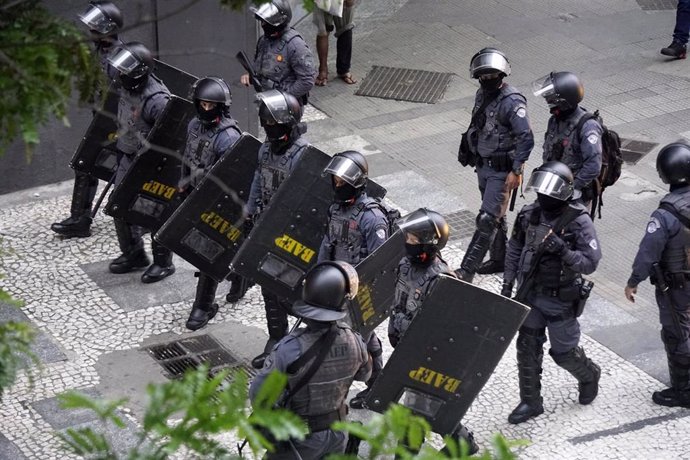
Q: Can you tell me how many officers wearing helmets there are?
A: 12